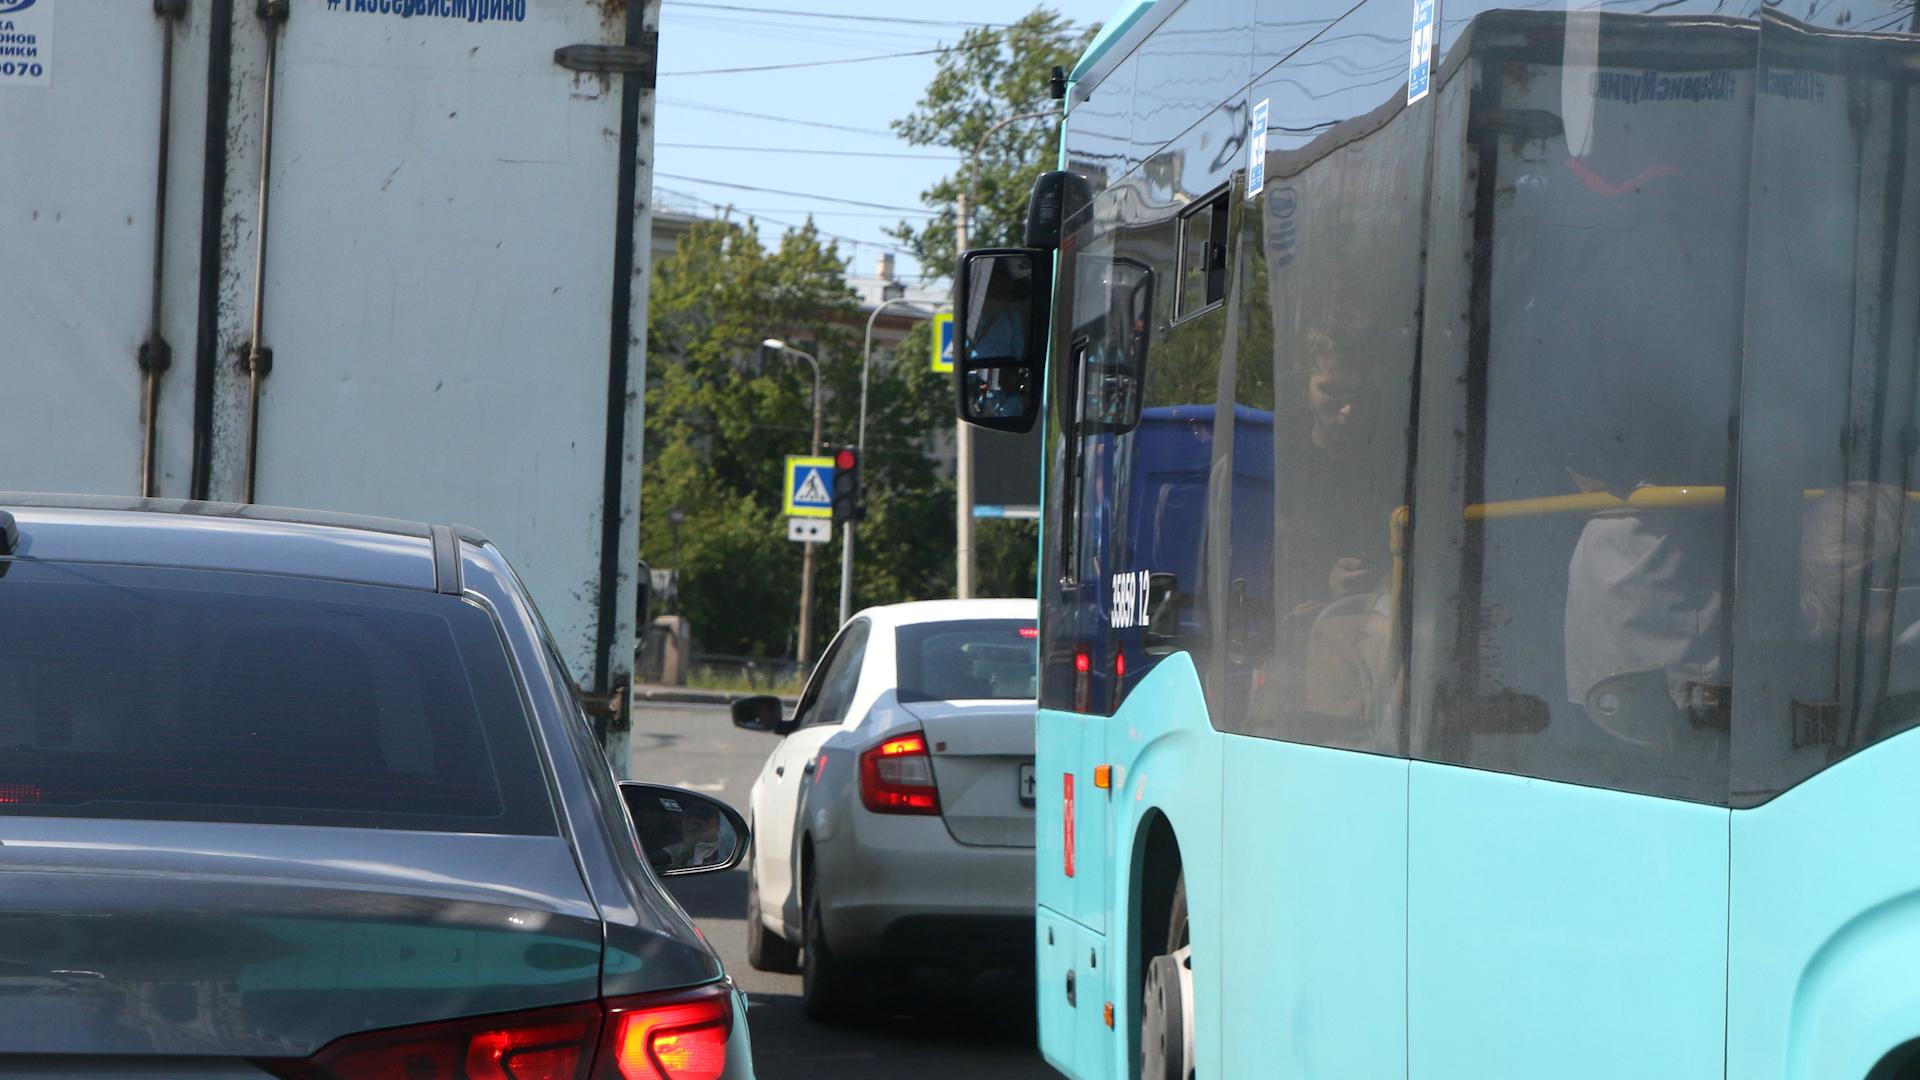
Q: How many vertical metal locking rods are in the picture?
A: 2